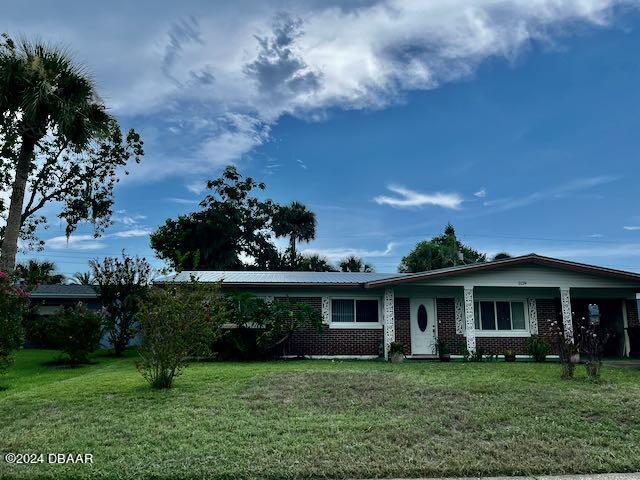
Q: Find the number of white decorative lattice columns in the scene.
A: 3